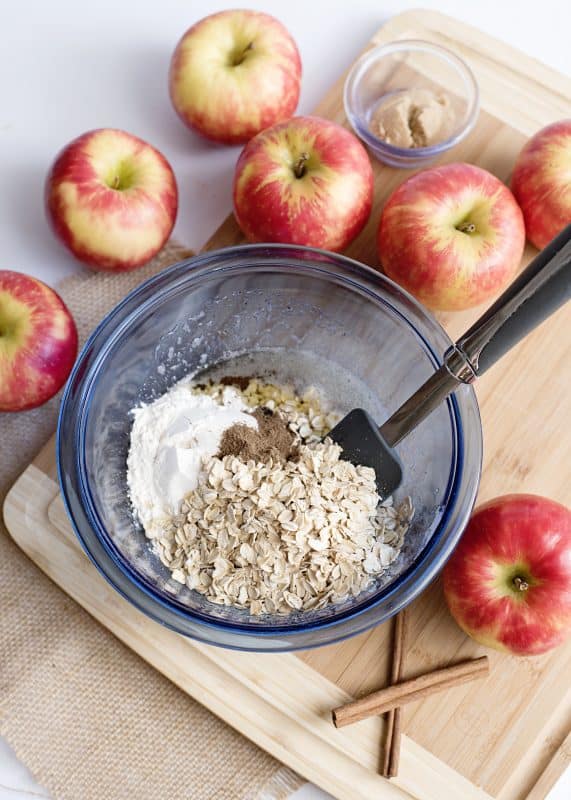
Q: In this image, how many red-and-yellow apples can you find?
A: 7